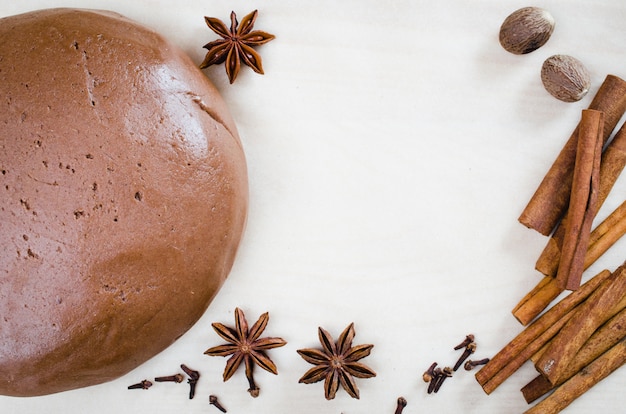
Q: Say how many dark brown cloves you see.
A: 13